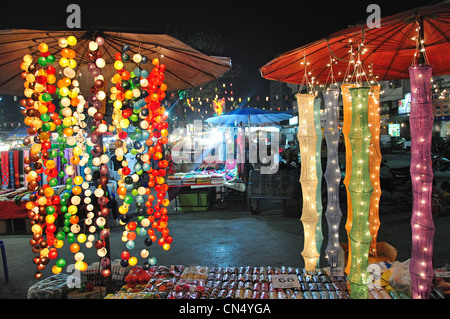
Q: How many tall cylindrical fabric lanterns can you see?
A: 7